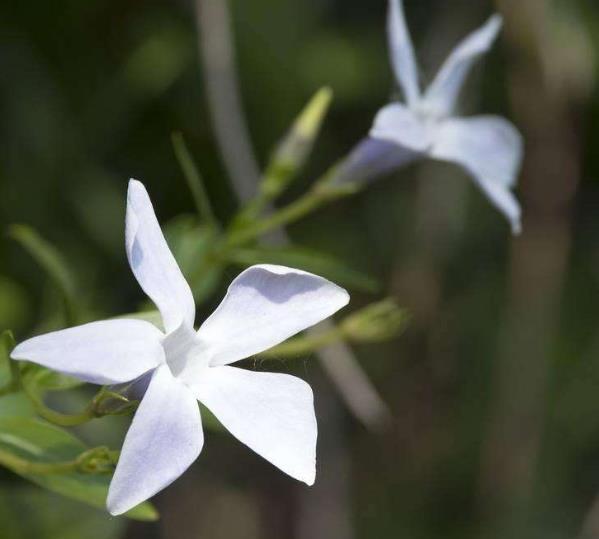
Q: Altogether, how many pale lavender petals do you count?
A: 10